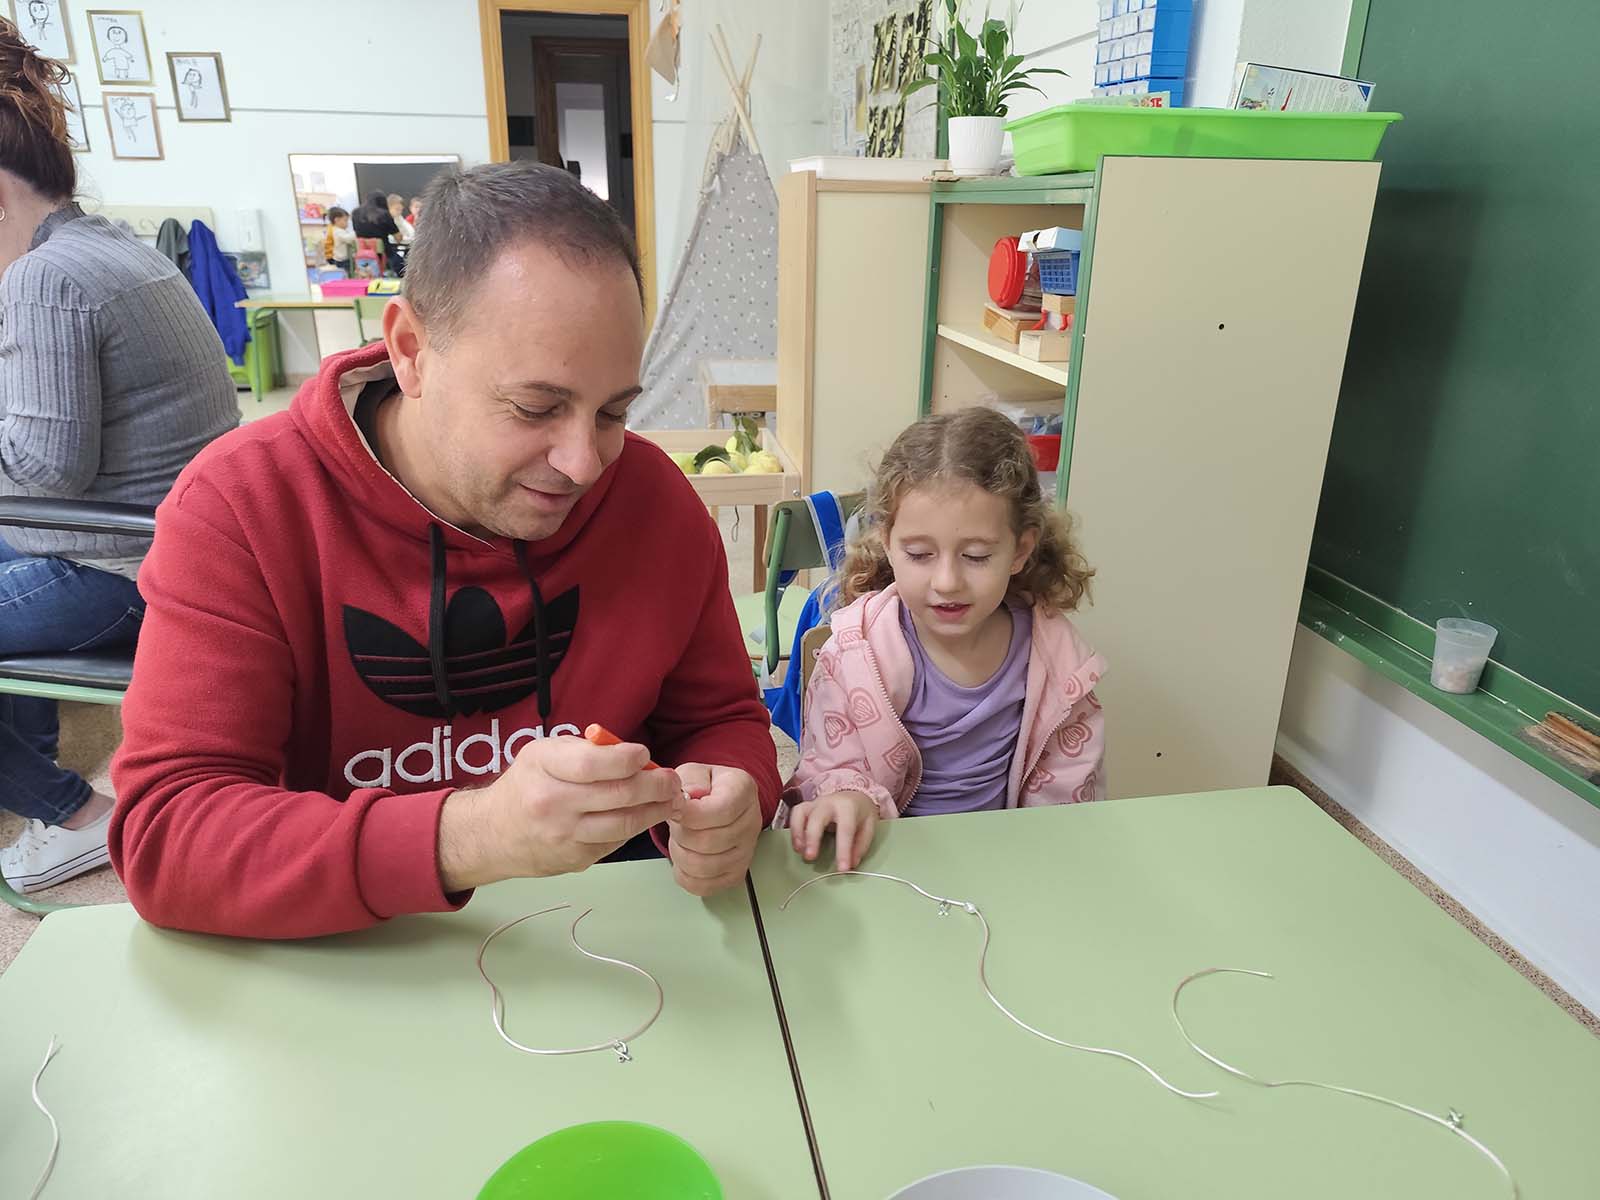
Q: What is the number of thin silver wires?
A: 4